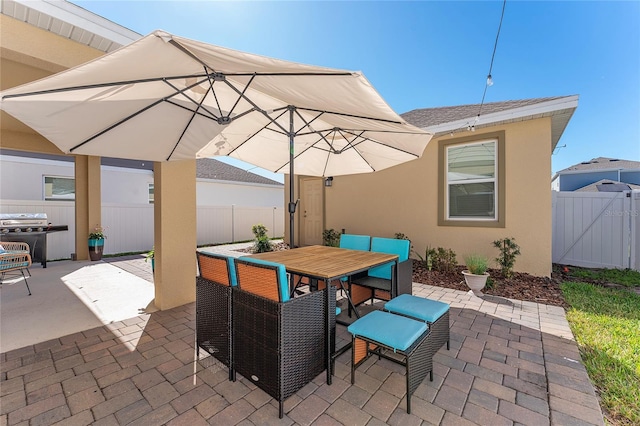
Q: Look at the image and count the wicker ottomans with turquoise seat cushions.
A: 2